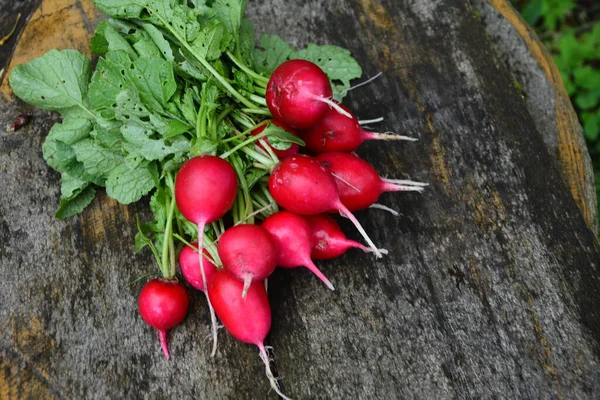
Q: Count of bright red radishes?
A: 12